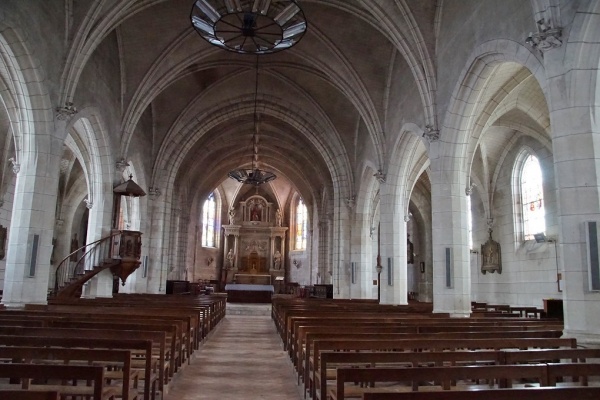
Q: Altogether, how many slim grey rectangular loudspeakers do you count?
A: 6